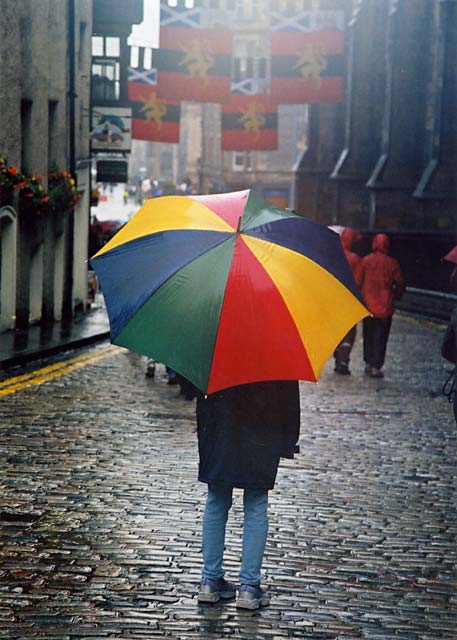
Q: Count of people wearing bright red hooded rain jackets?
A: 2